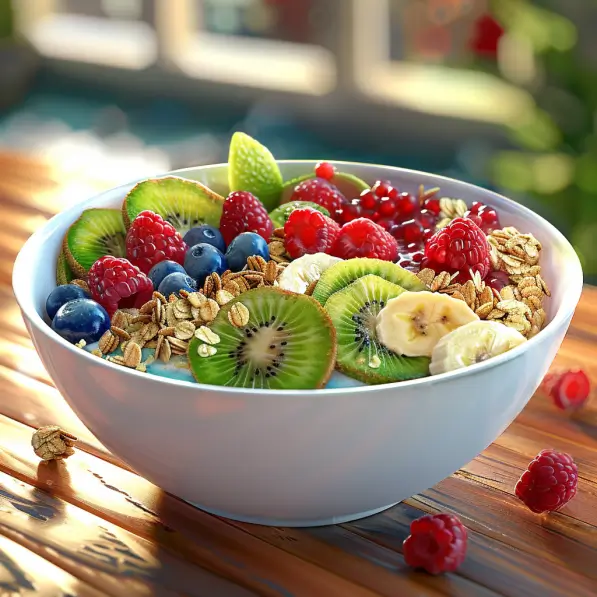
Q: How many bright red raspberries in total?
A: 10